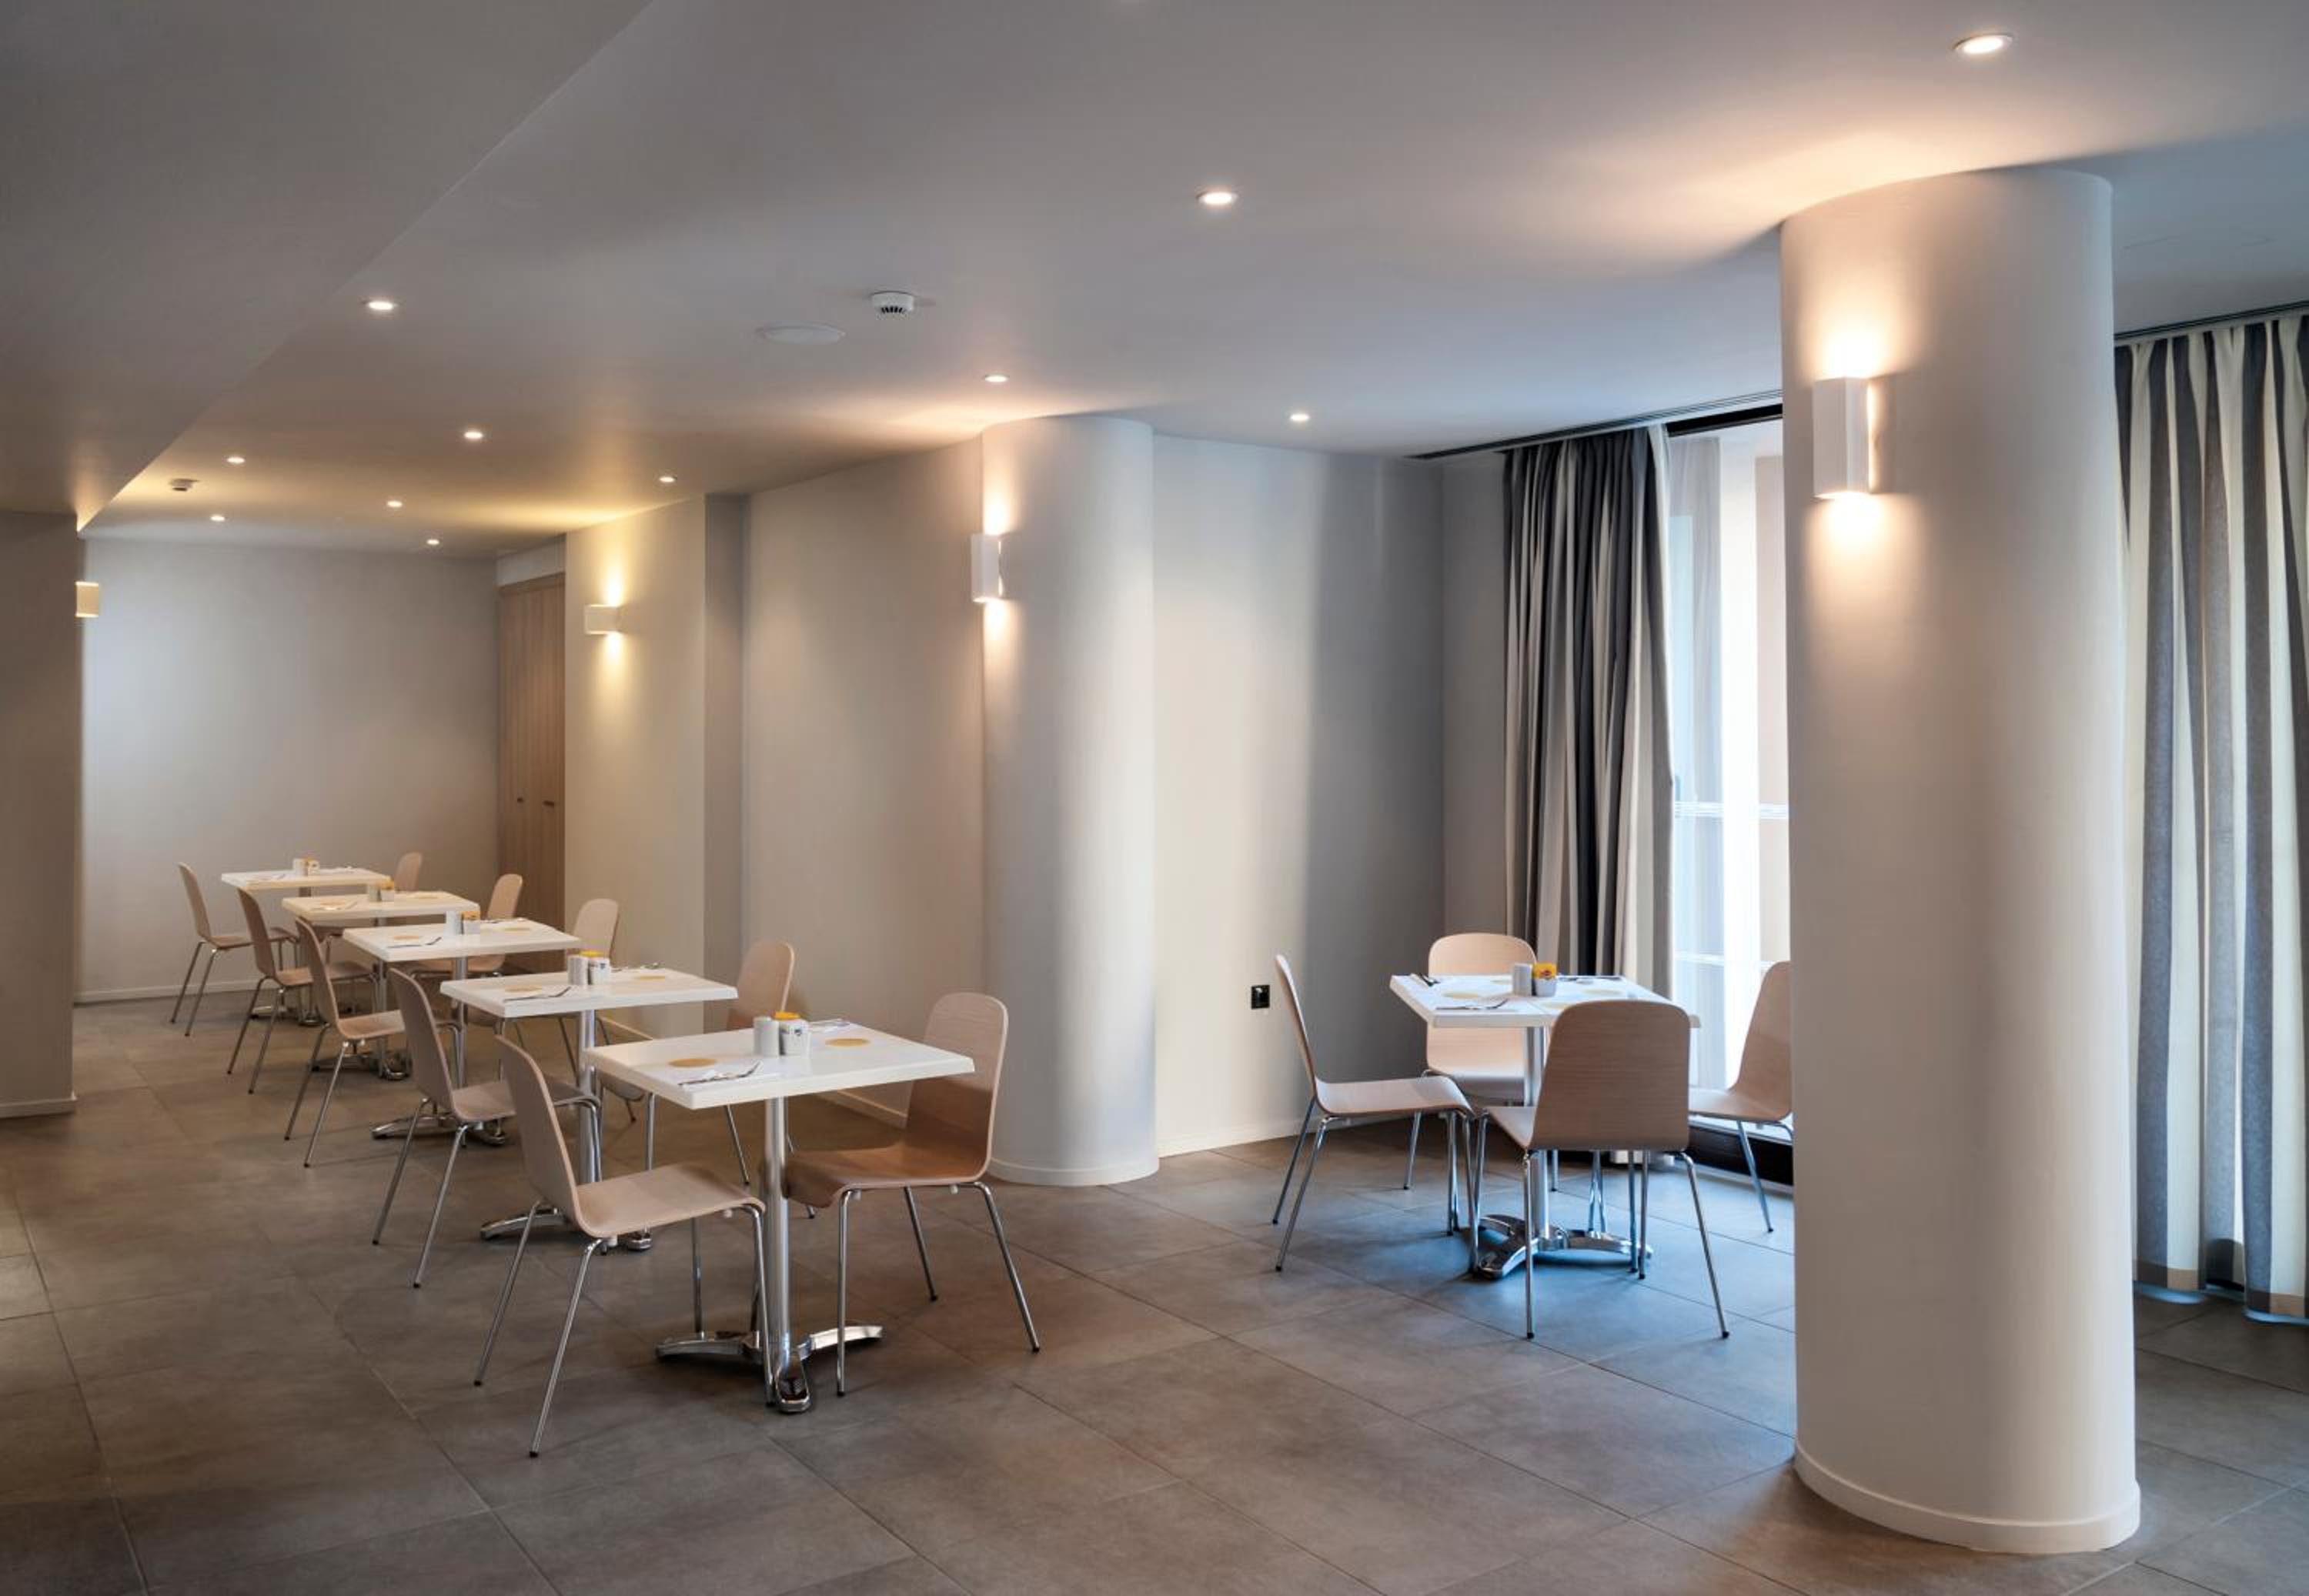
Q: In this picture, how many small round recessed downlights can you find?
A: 11